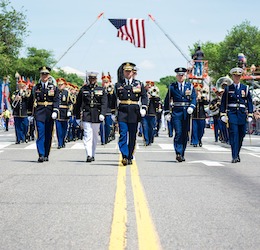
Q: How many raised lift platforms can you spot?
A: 2